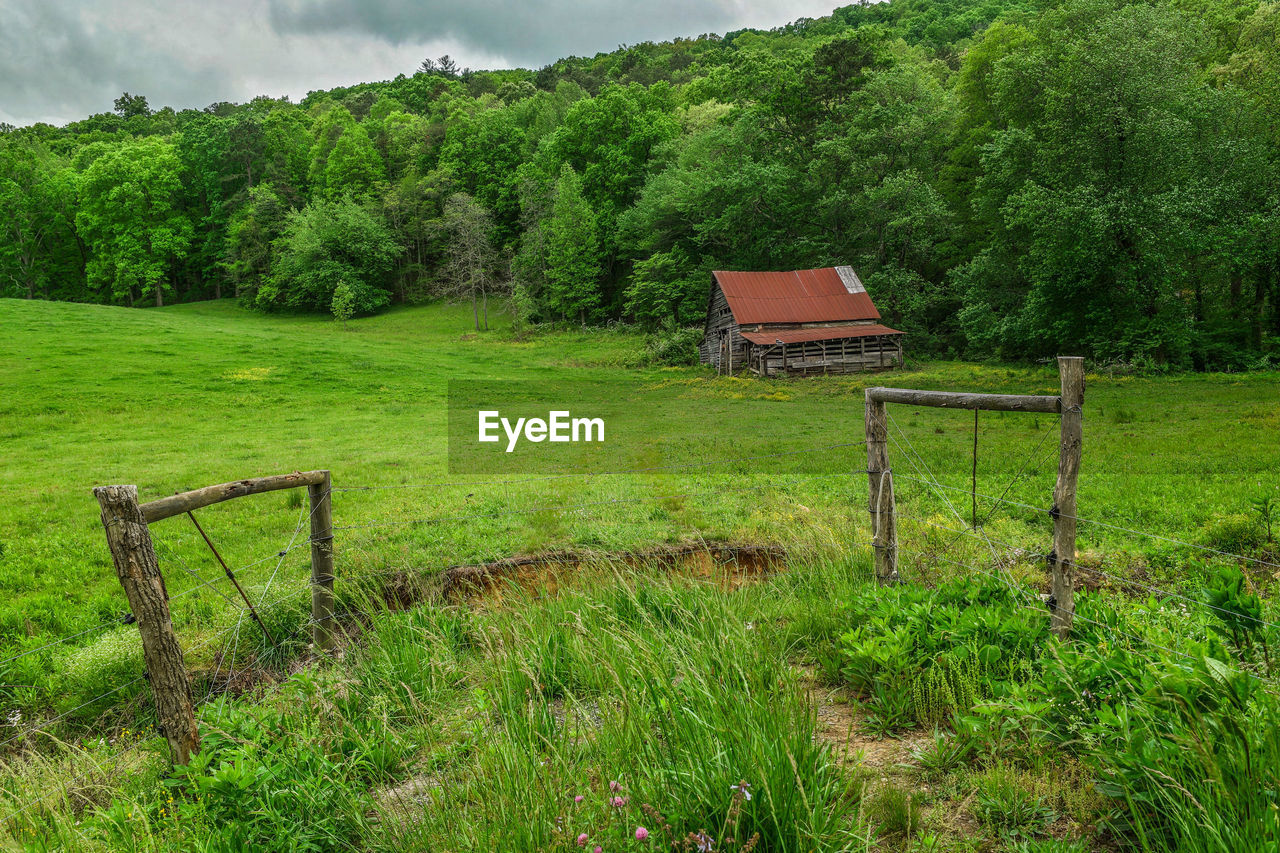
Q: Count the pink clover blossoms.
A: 6